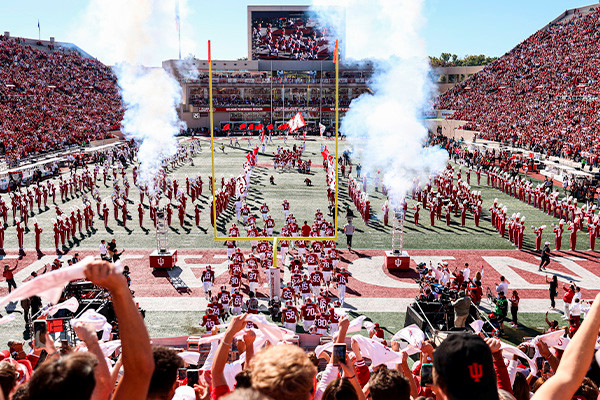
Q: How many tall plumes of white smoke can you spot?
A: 2